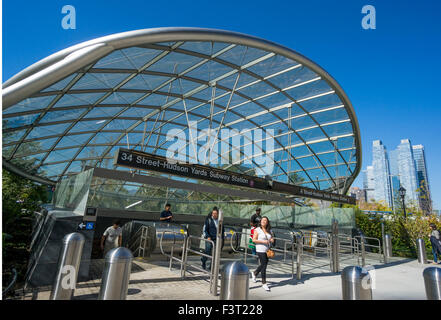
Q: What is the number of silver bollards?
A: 7